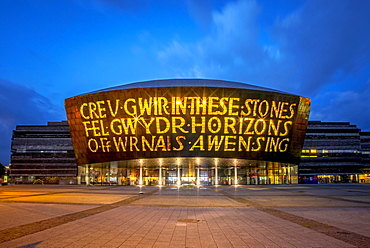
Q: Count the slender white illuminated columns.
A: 6